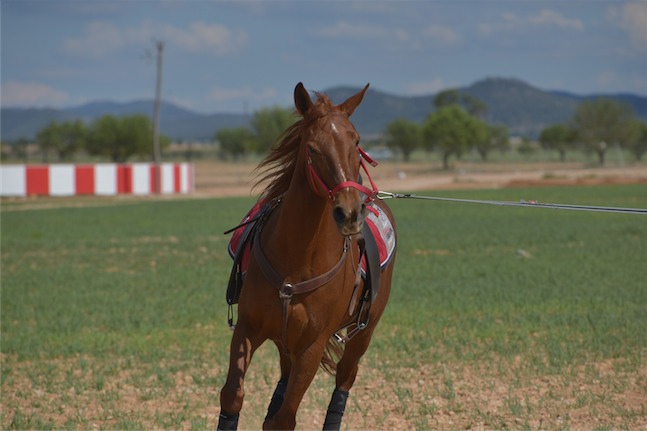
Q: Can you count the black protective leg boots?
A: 3